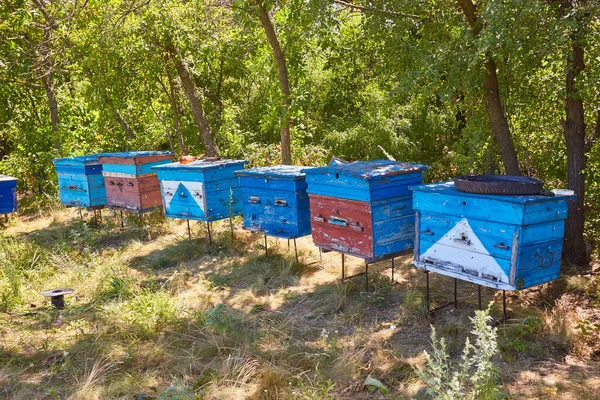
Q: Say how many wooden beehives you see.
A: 7